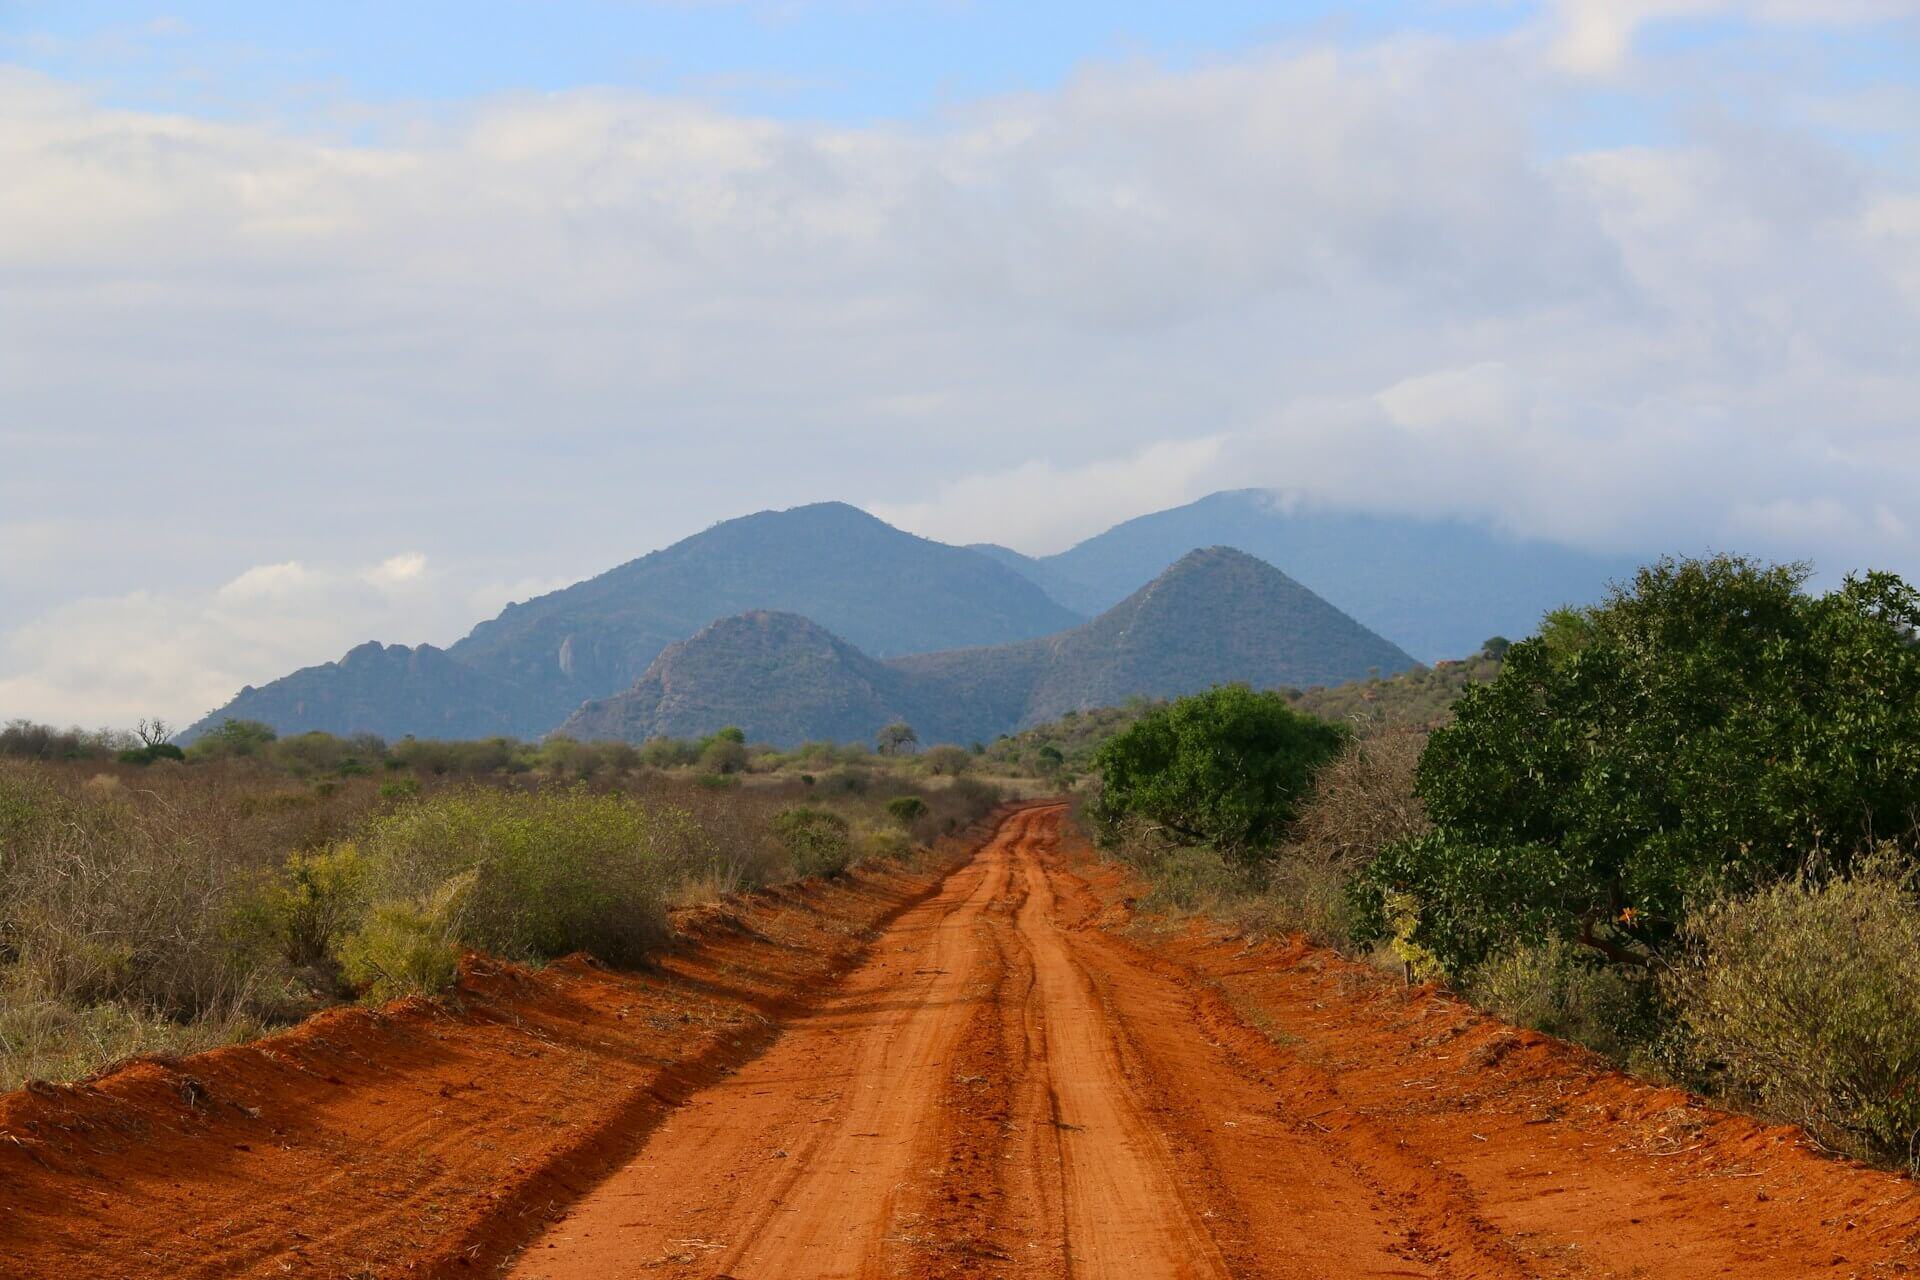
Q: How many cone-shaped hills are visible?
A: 2